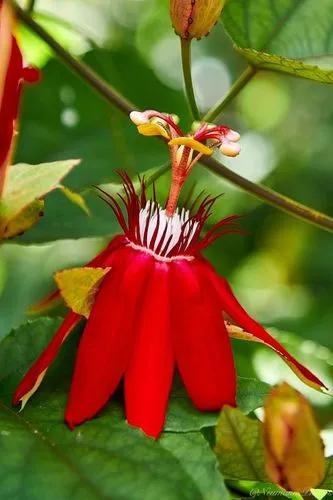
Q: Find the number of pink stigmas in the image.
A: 3